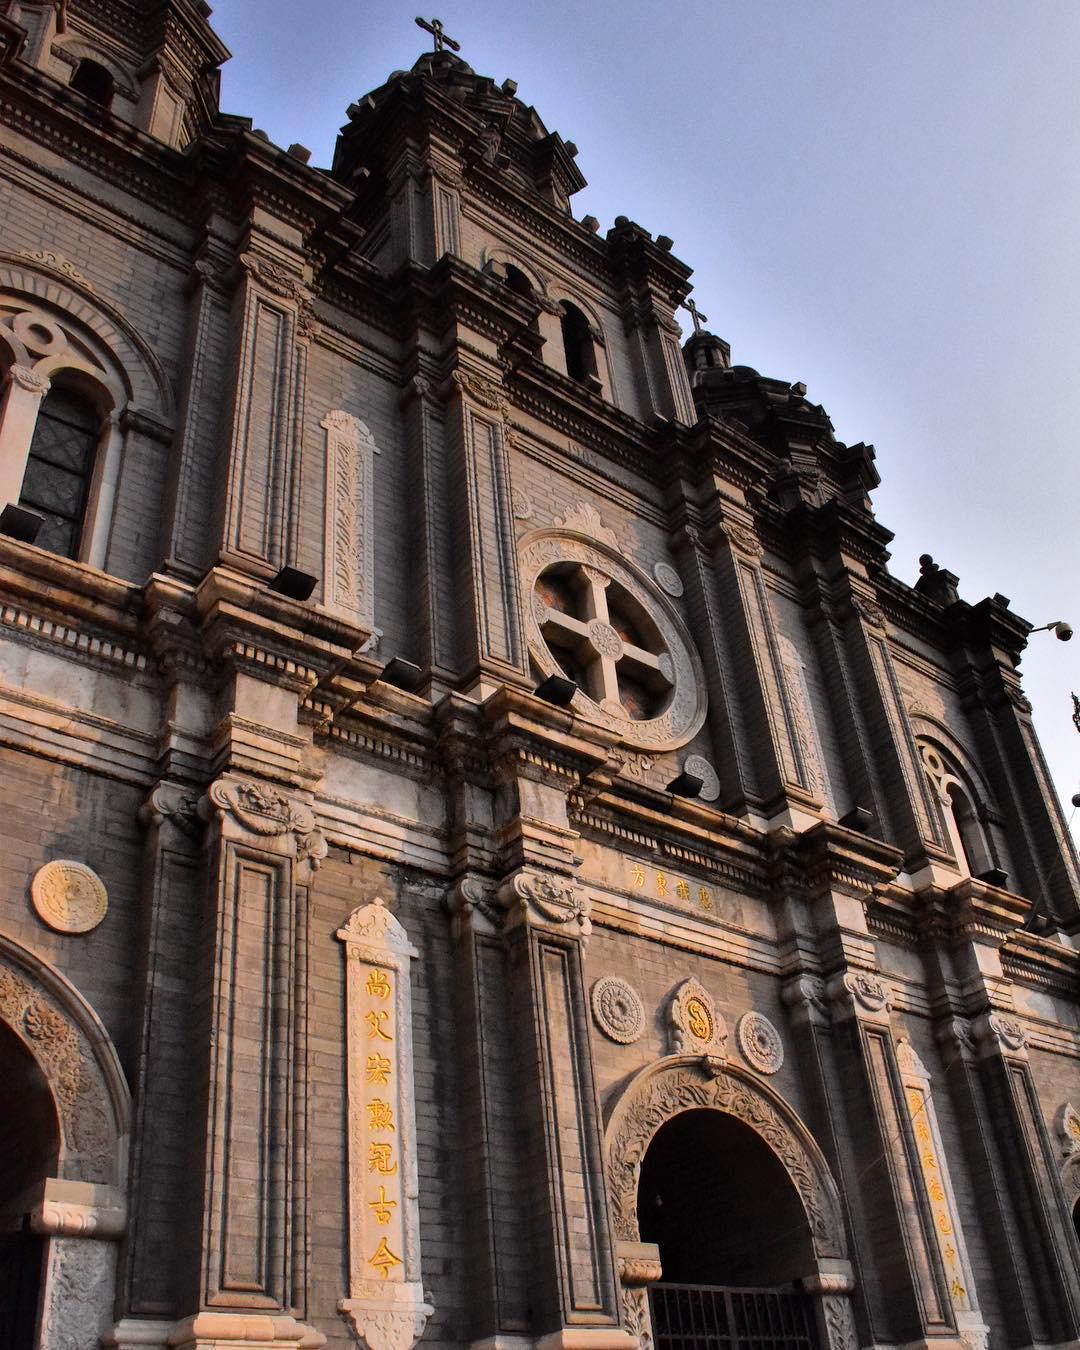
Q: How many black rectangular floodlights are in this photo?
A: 7